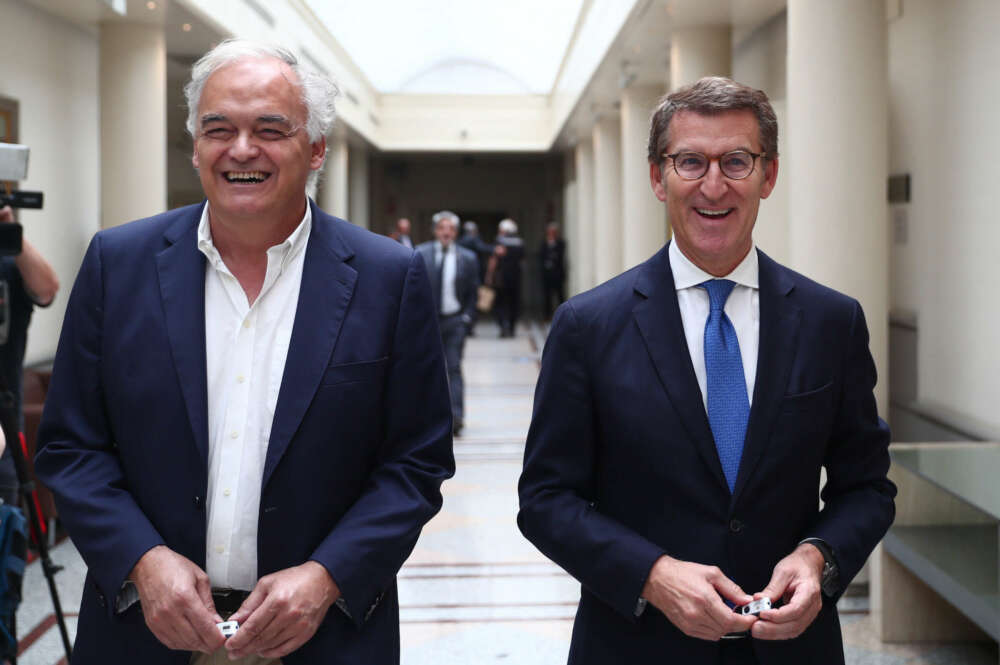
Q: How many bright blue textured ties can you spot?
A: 1